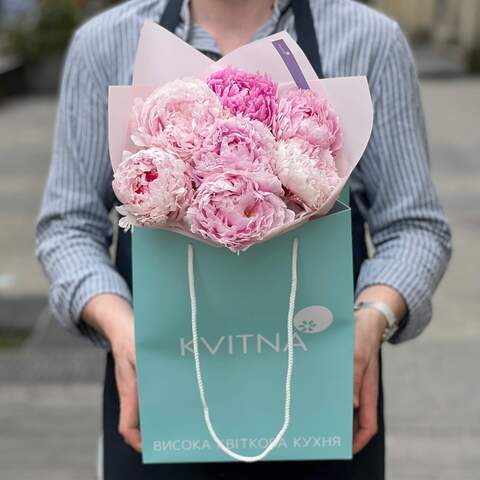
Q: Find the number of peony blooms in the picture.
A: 7